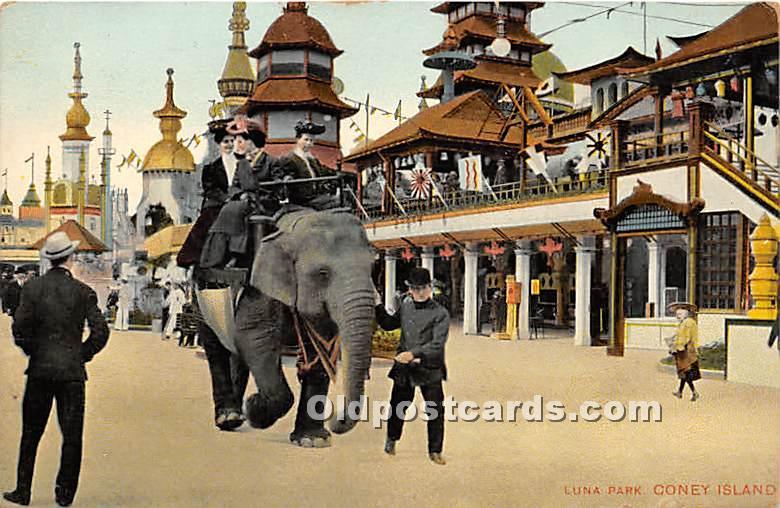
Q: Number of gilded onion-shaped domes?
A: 2